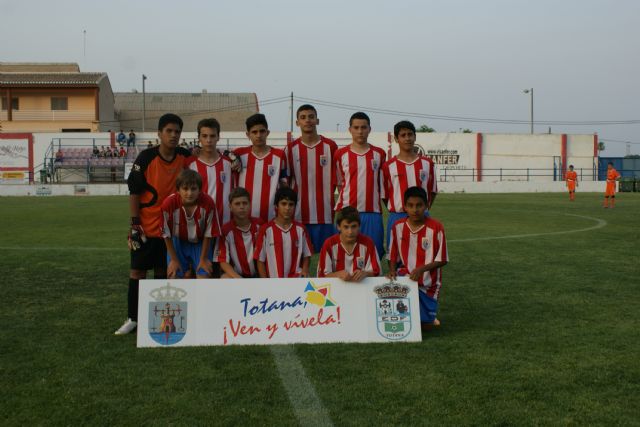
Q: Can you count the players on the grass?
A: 13